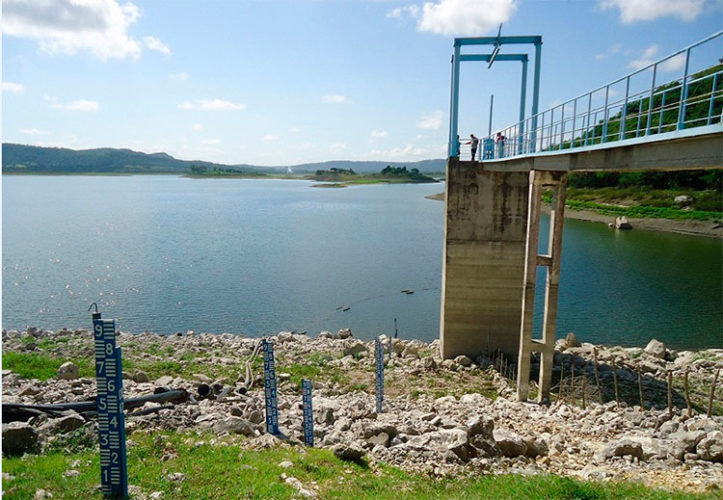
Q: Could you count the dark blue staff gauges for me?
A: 4